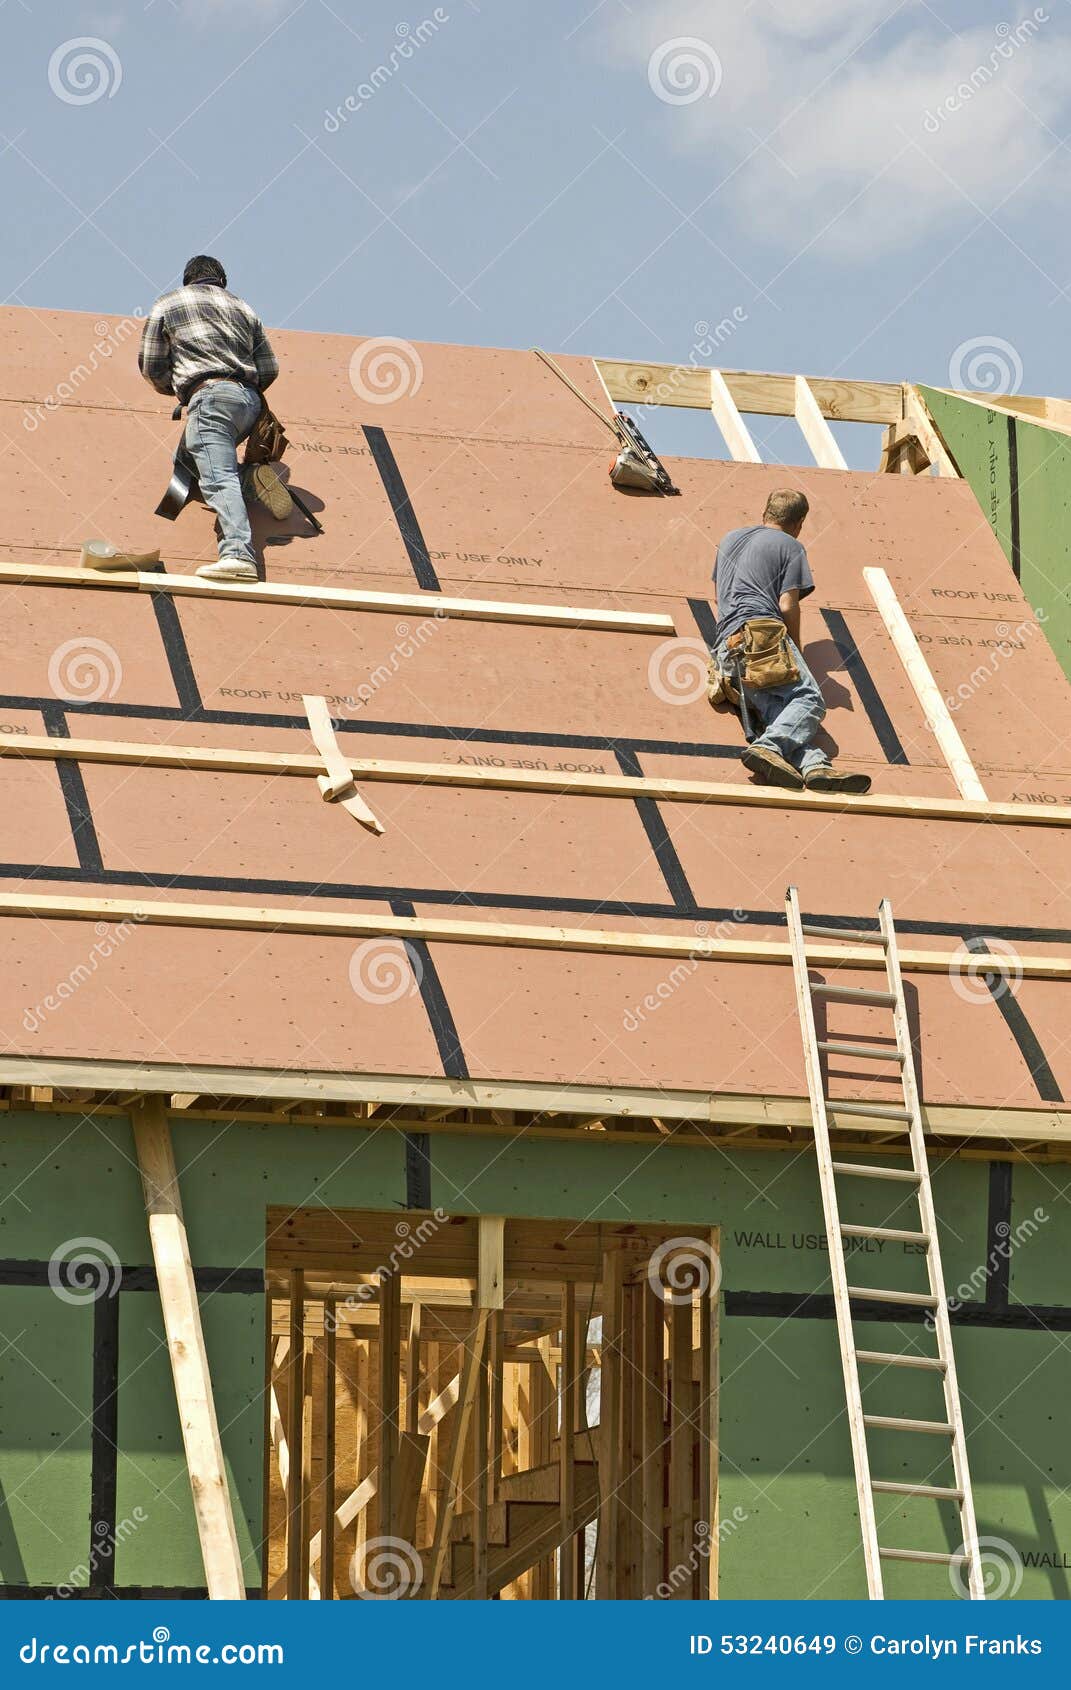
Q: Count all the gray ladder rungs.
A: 11